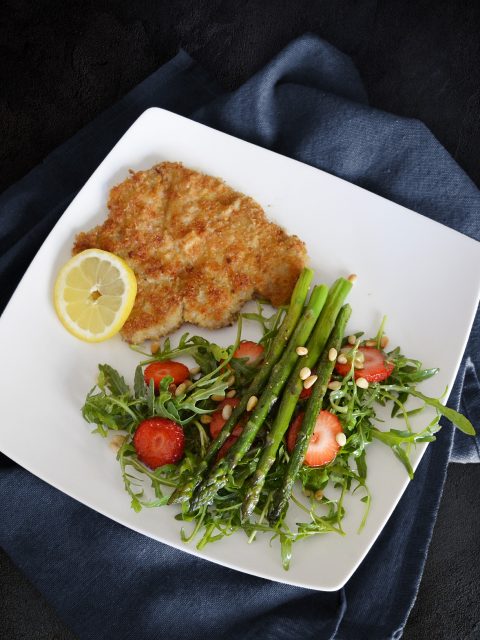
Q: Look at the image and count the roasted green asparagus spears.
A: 4